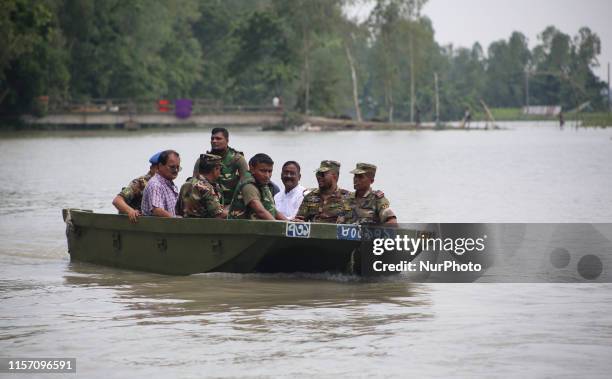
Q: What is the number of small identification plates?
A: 2